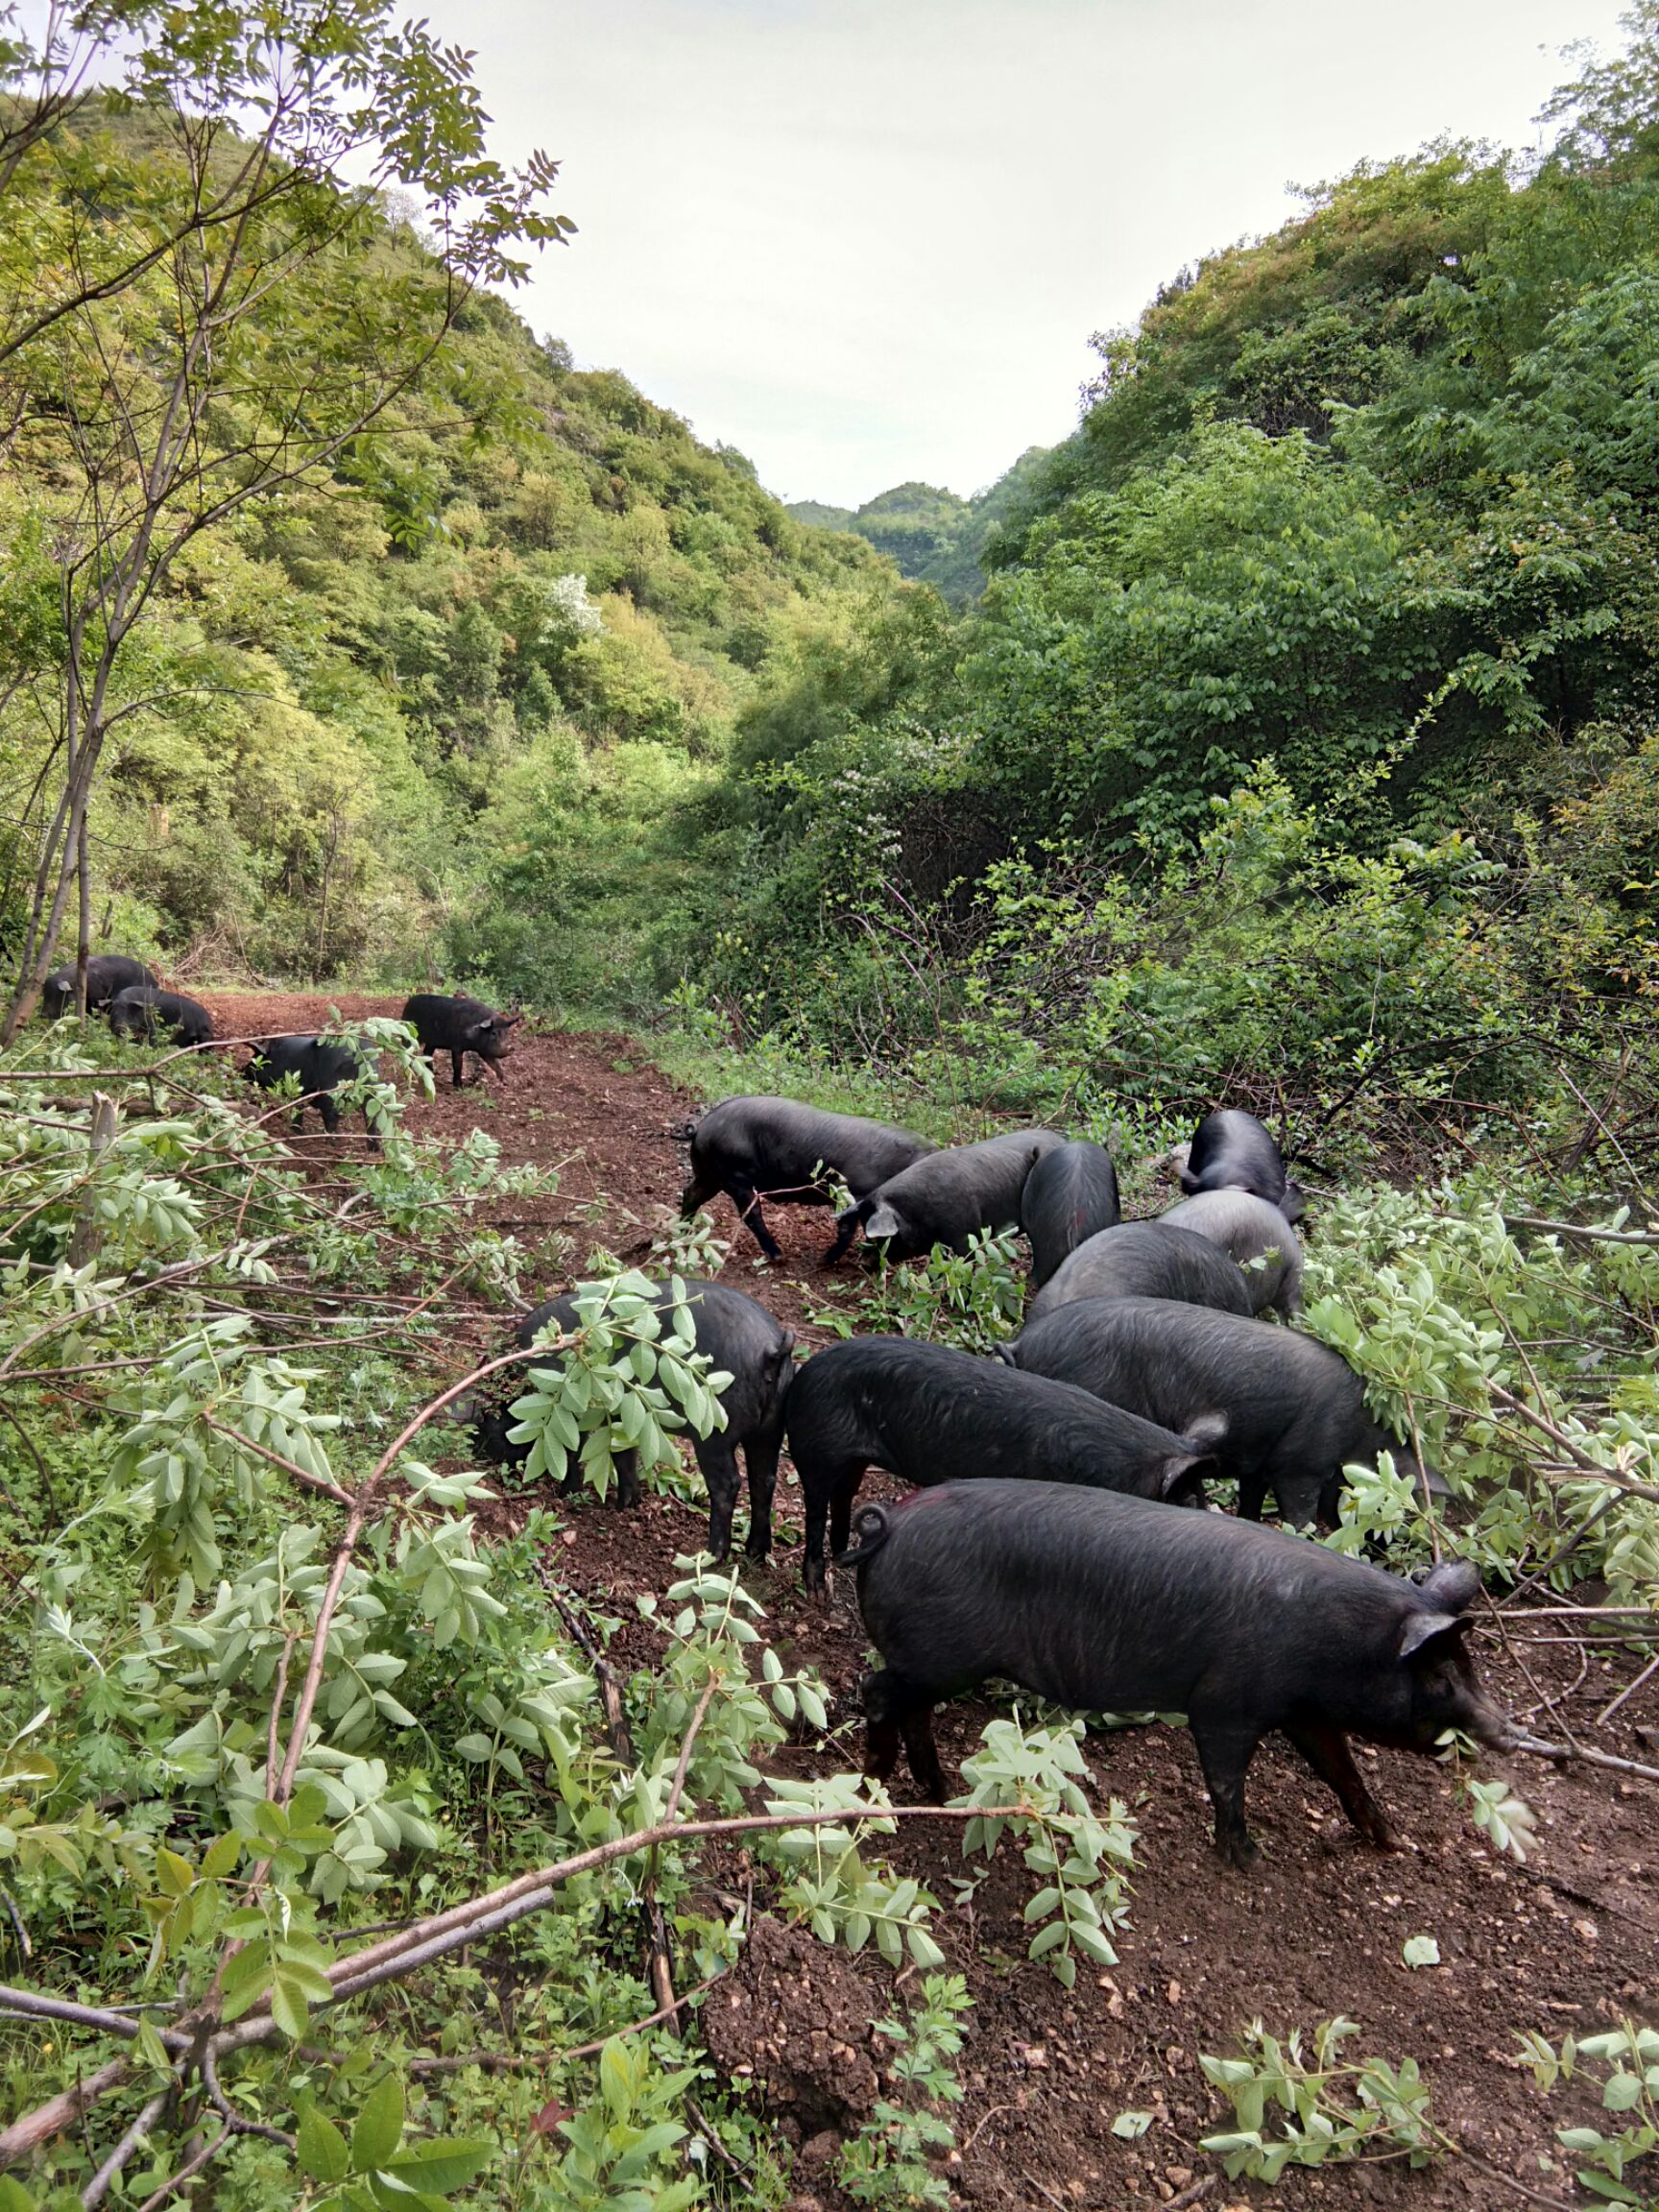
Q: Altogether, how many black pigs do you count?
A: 14